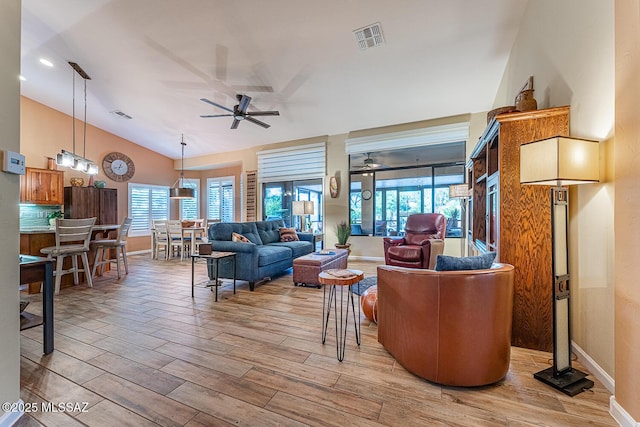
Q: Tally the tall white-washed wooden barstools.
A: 2